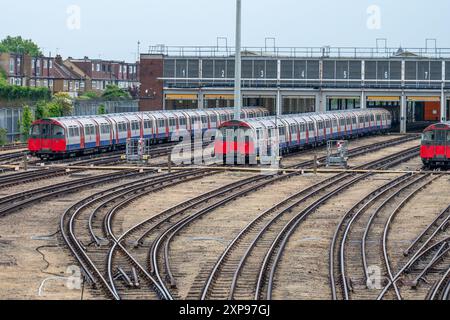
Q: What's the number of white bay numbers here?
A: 7